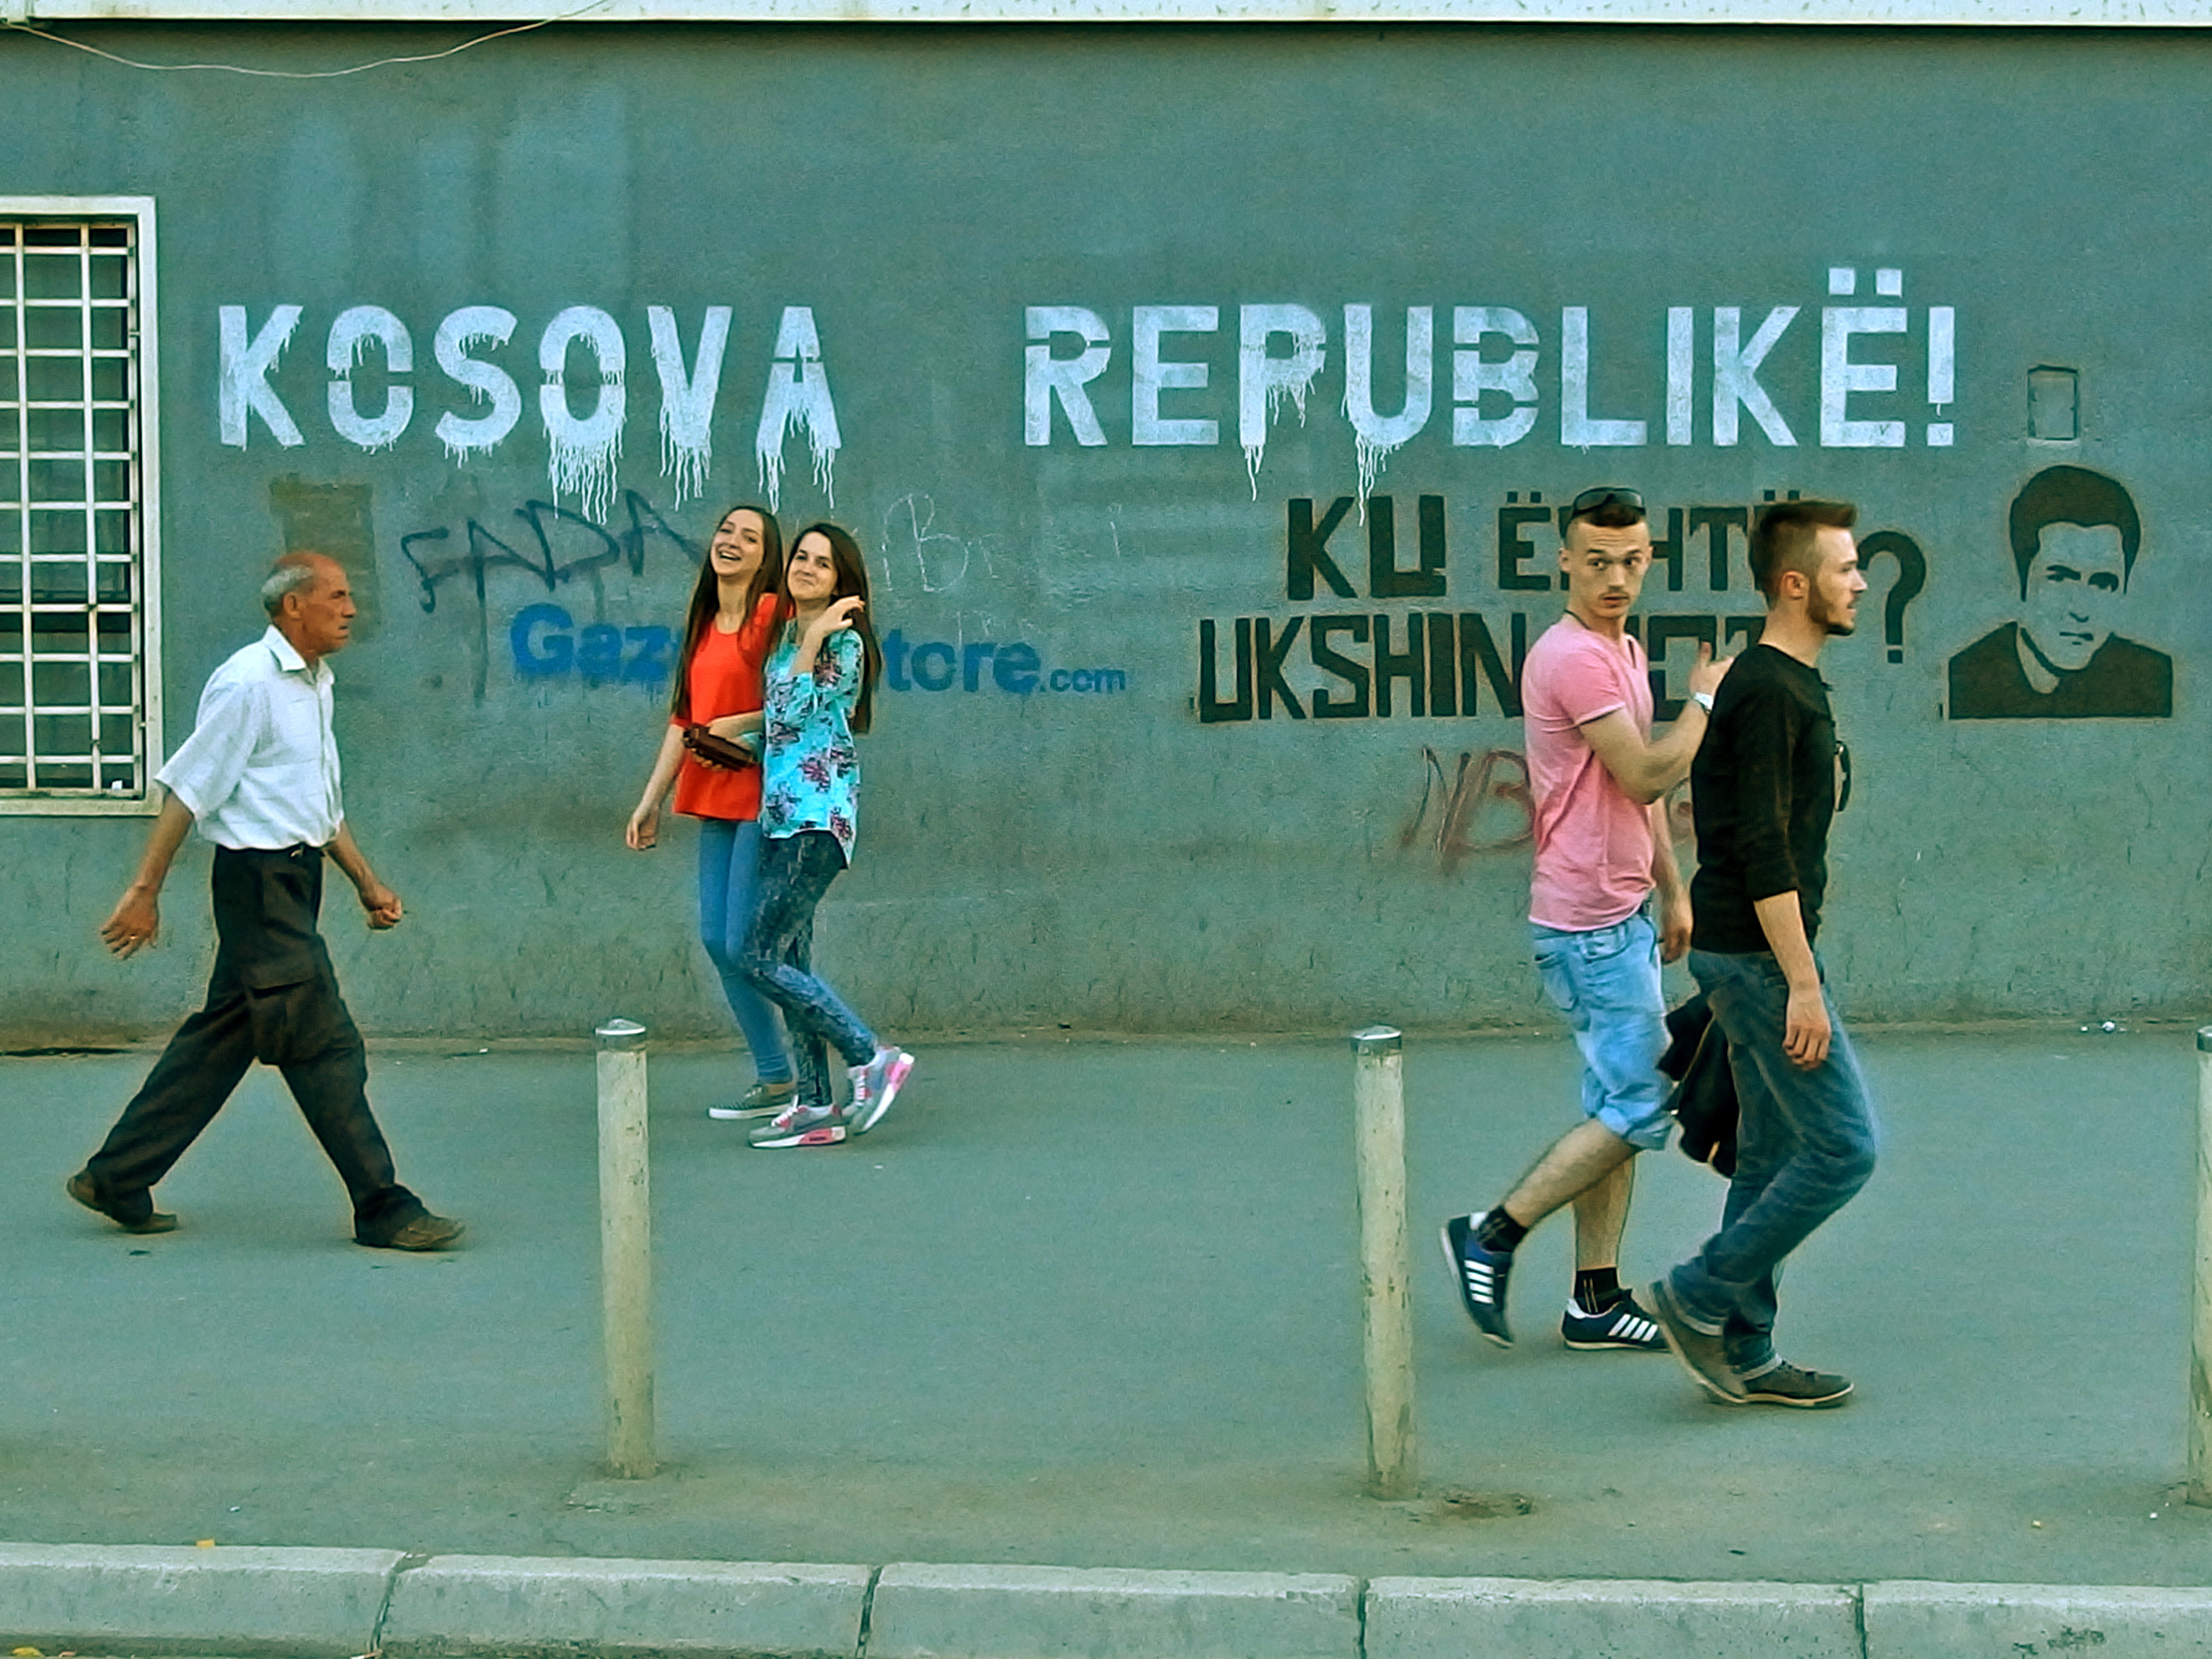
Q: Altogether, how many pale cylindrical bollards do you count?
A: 3